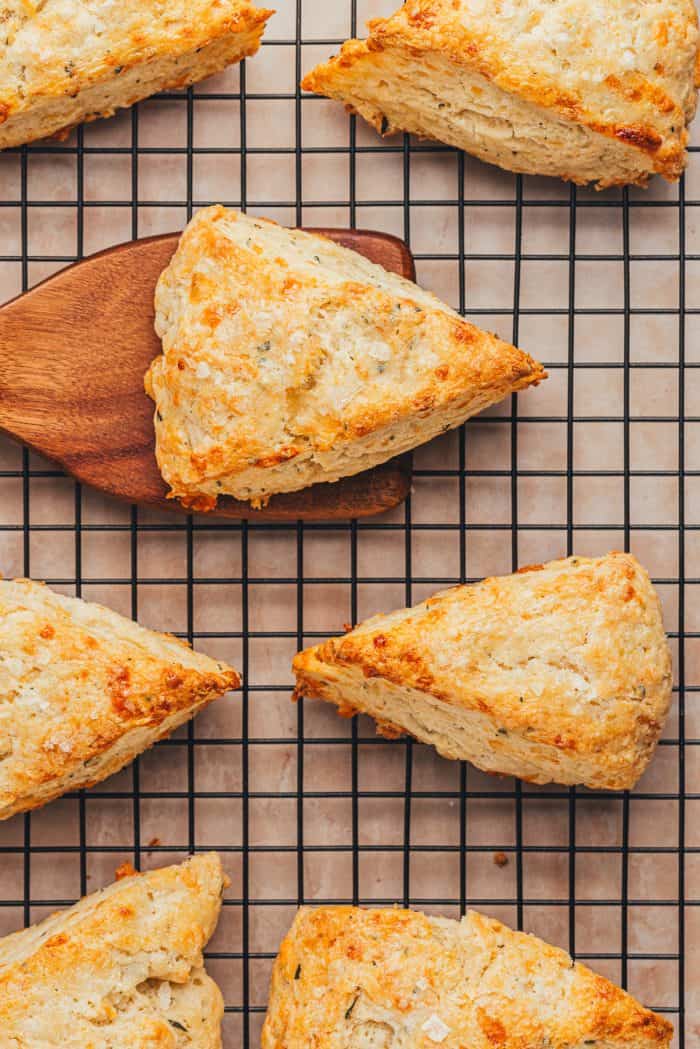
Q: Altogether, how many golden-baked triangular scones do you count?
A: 7